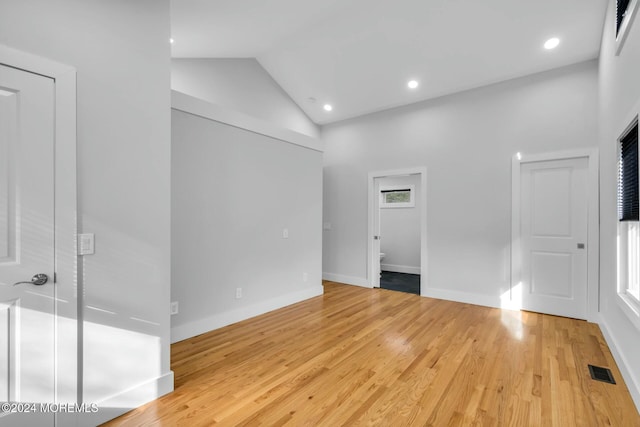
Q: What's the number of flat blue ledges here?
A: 0